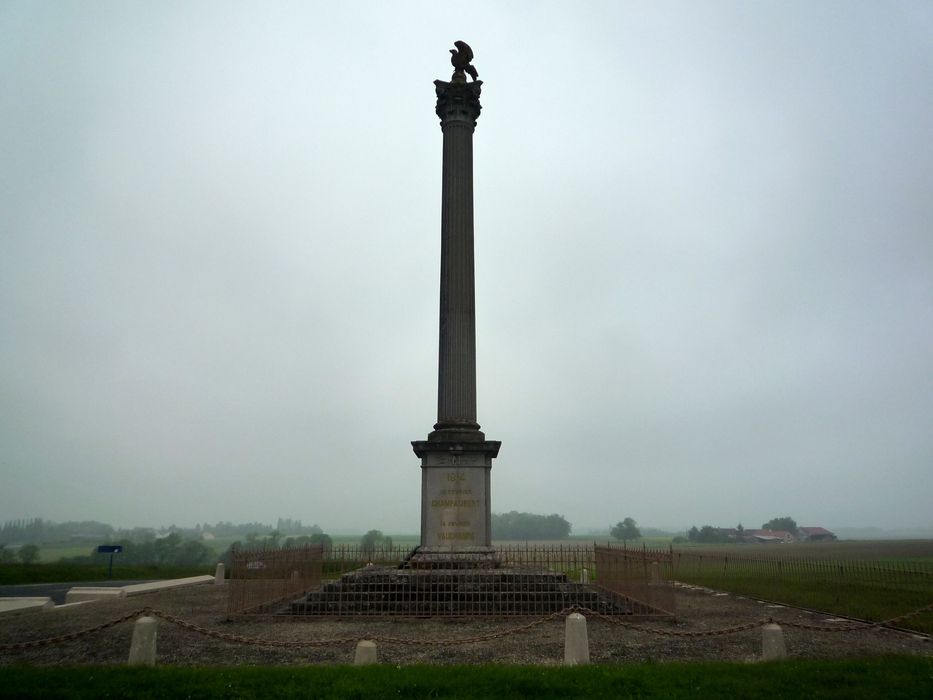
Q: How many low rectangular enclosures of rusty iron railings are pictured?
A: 1